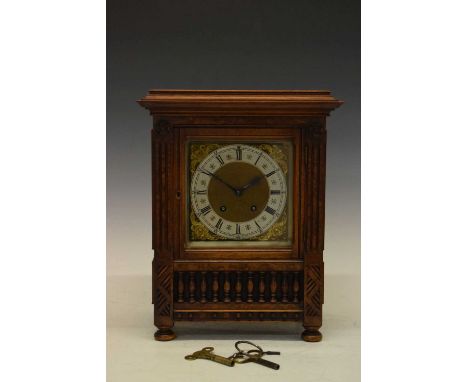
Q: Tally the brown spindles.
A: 11